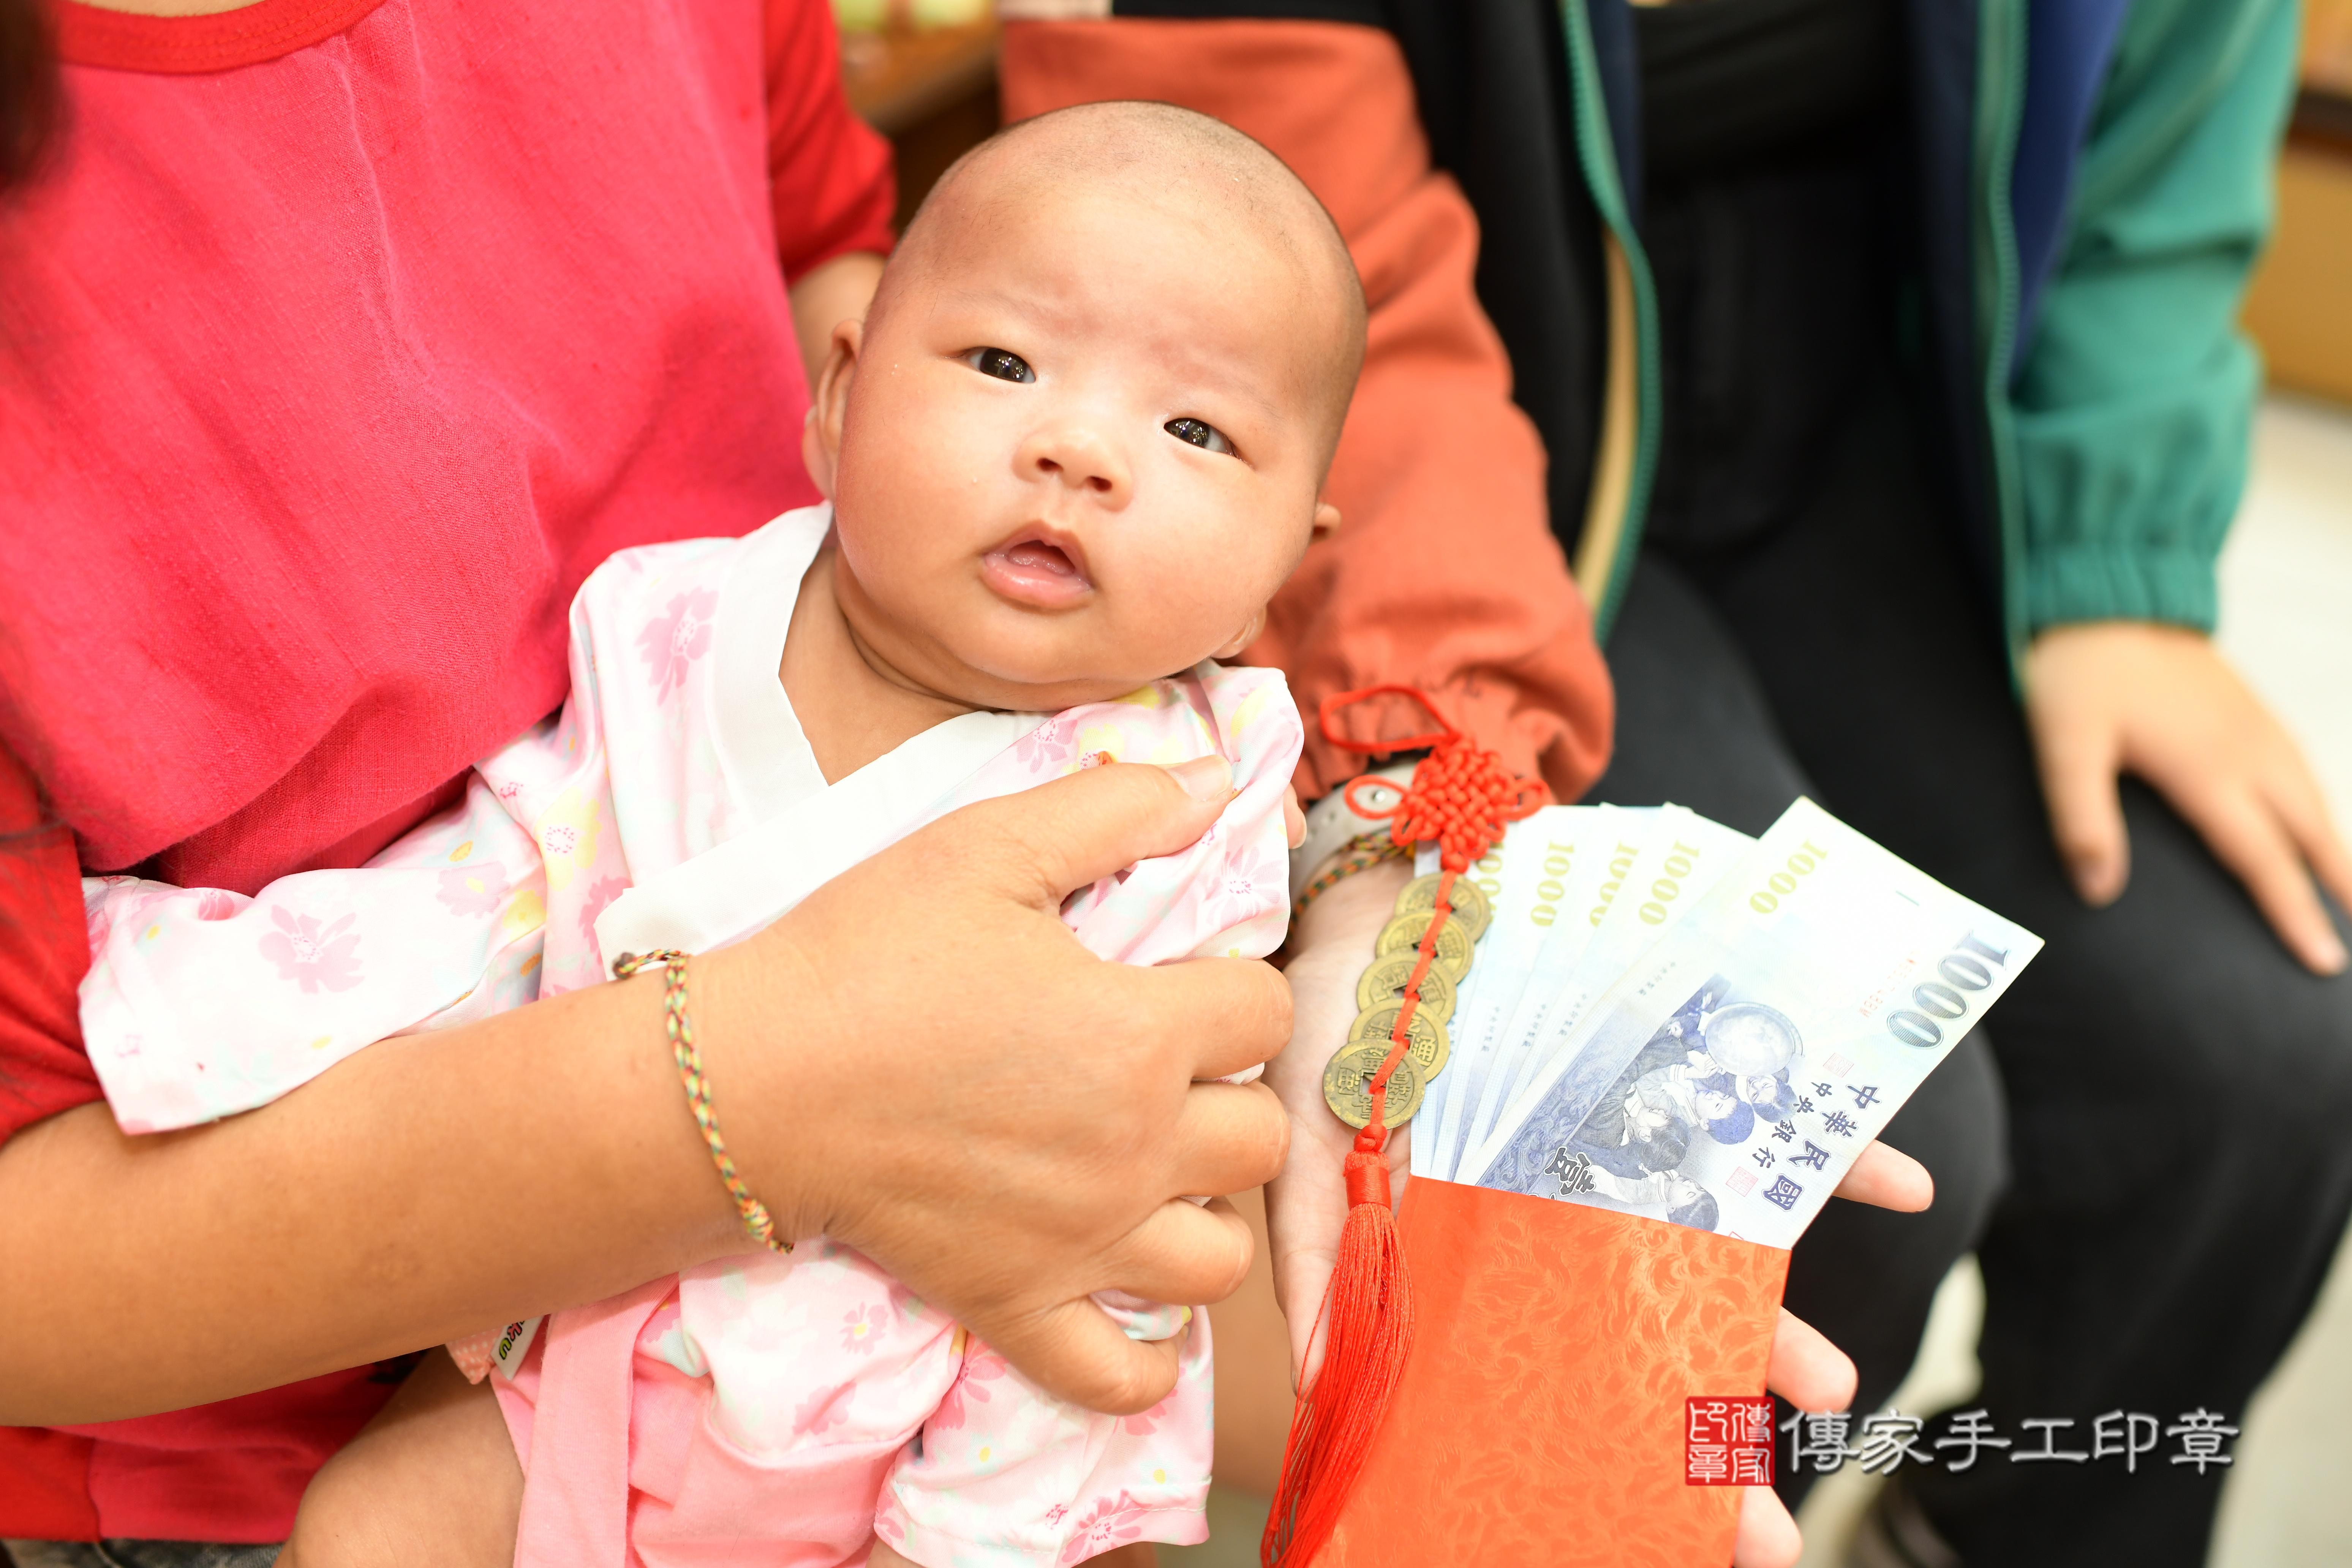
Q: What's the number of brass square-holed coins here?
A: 5